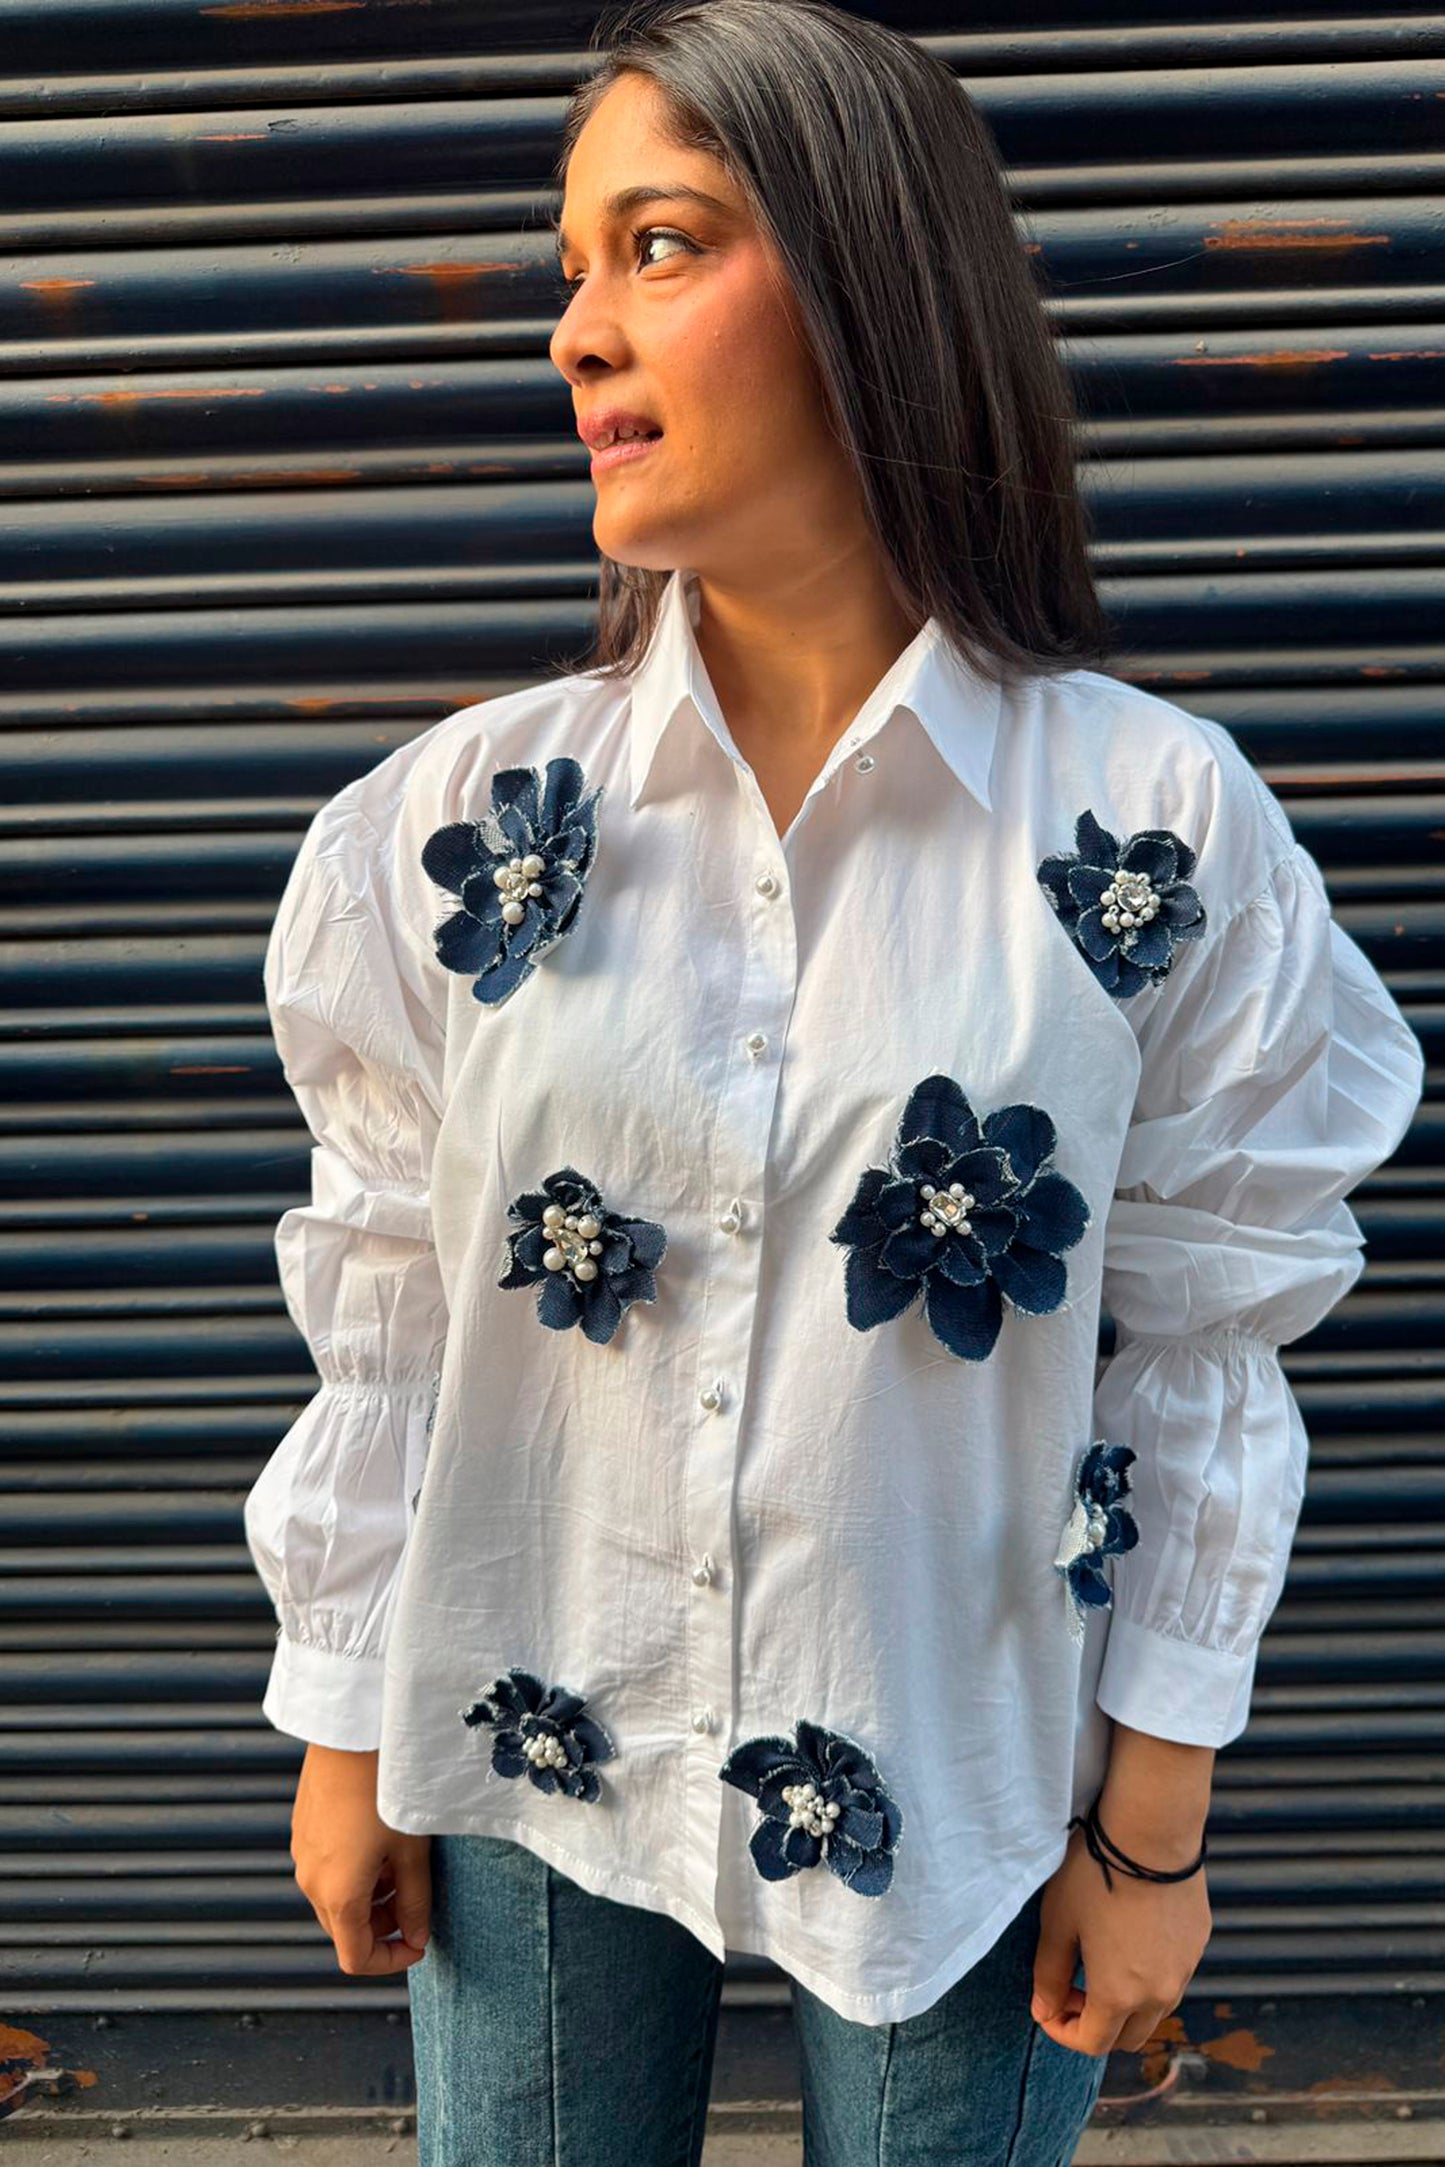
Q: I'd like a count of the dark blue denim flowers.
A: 7